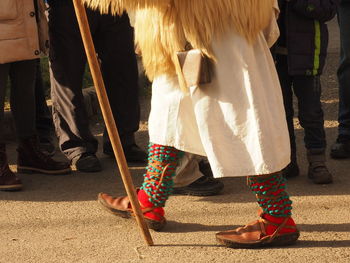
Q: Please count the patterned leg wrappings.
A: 2